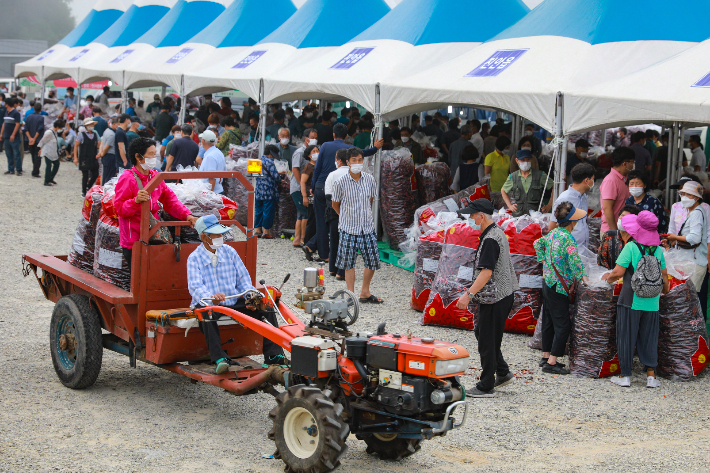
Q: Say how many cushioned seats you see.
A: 1